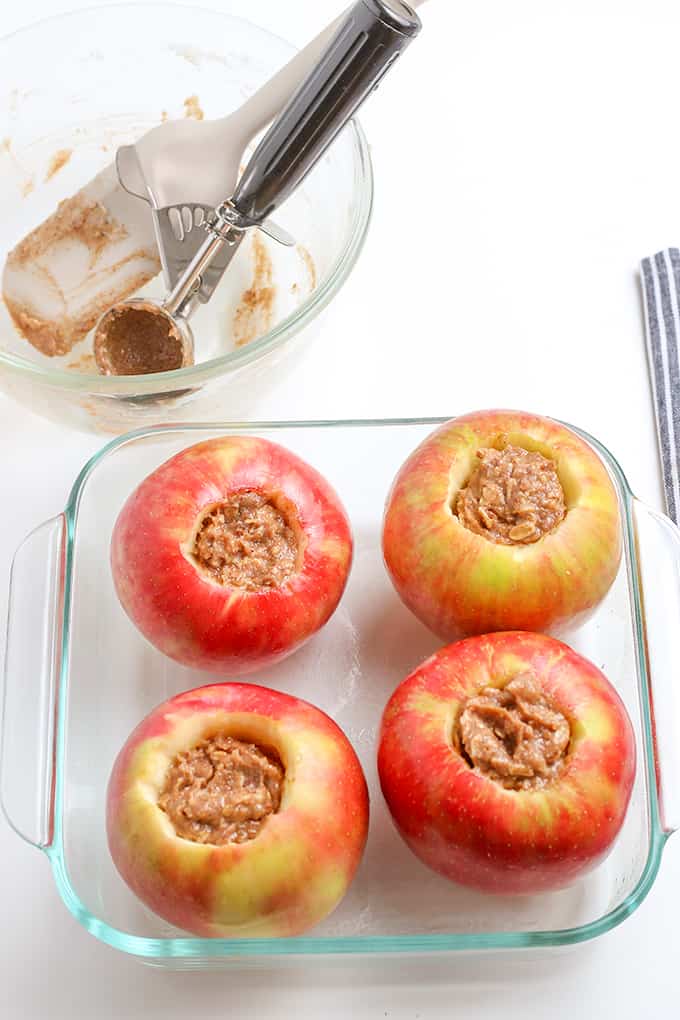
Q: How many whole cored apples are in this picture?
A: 4